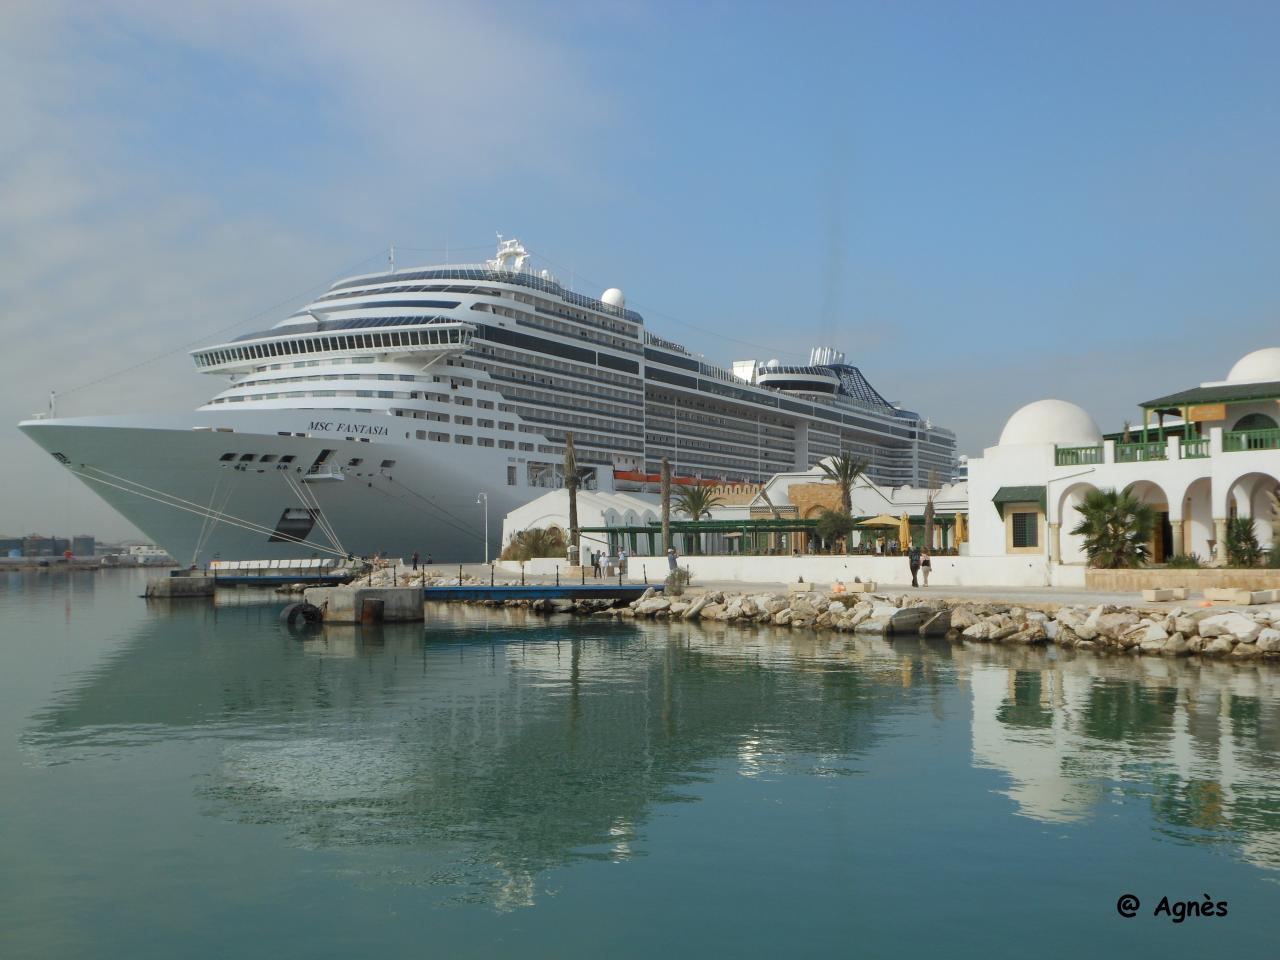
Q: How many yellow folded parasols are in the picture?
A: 2